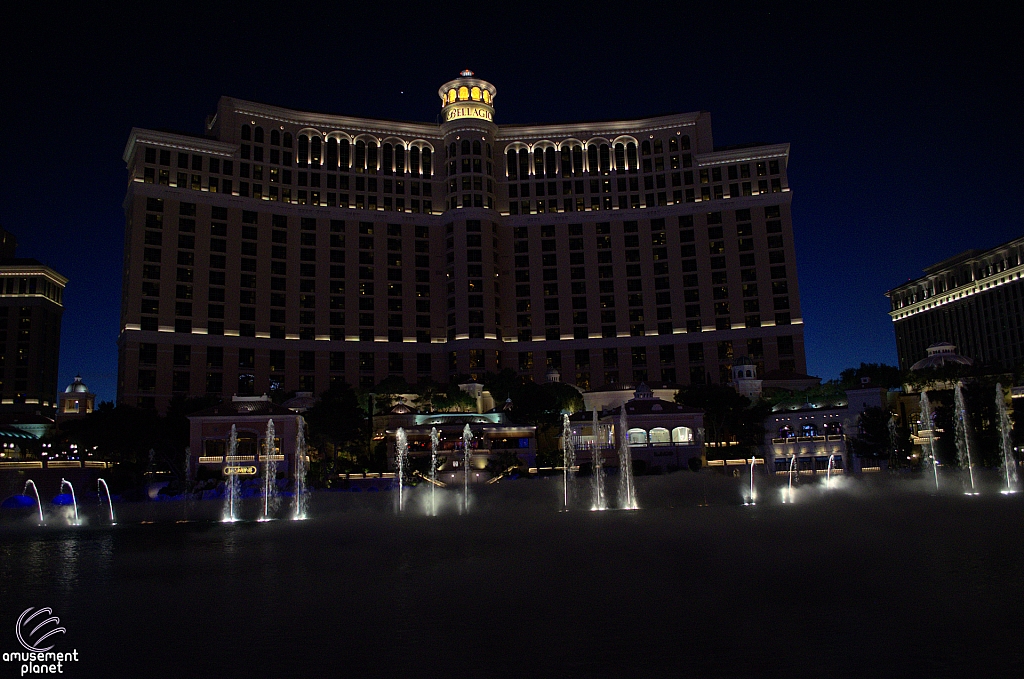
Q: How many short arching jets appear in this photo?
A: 6